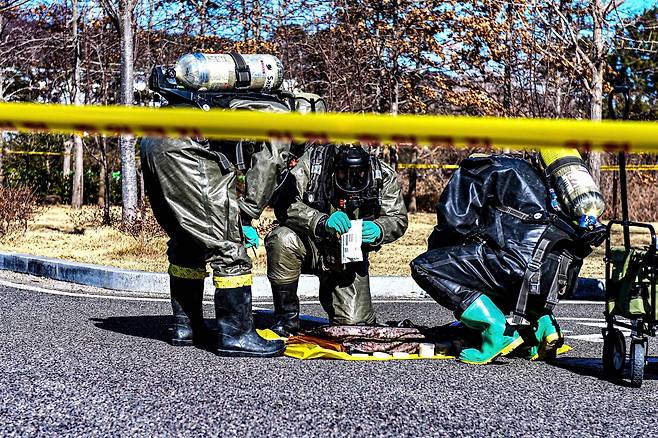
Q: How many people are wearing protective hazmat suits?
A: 3